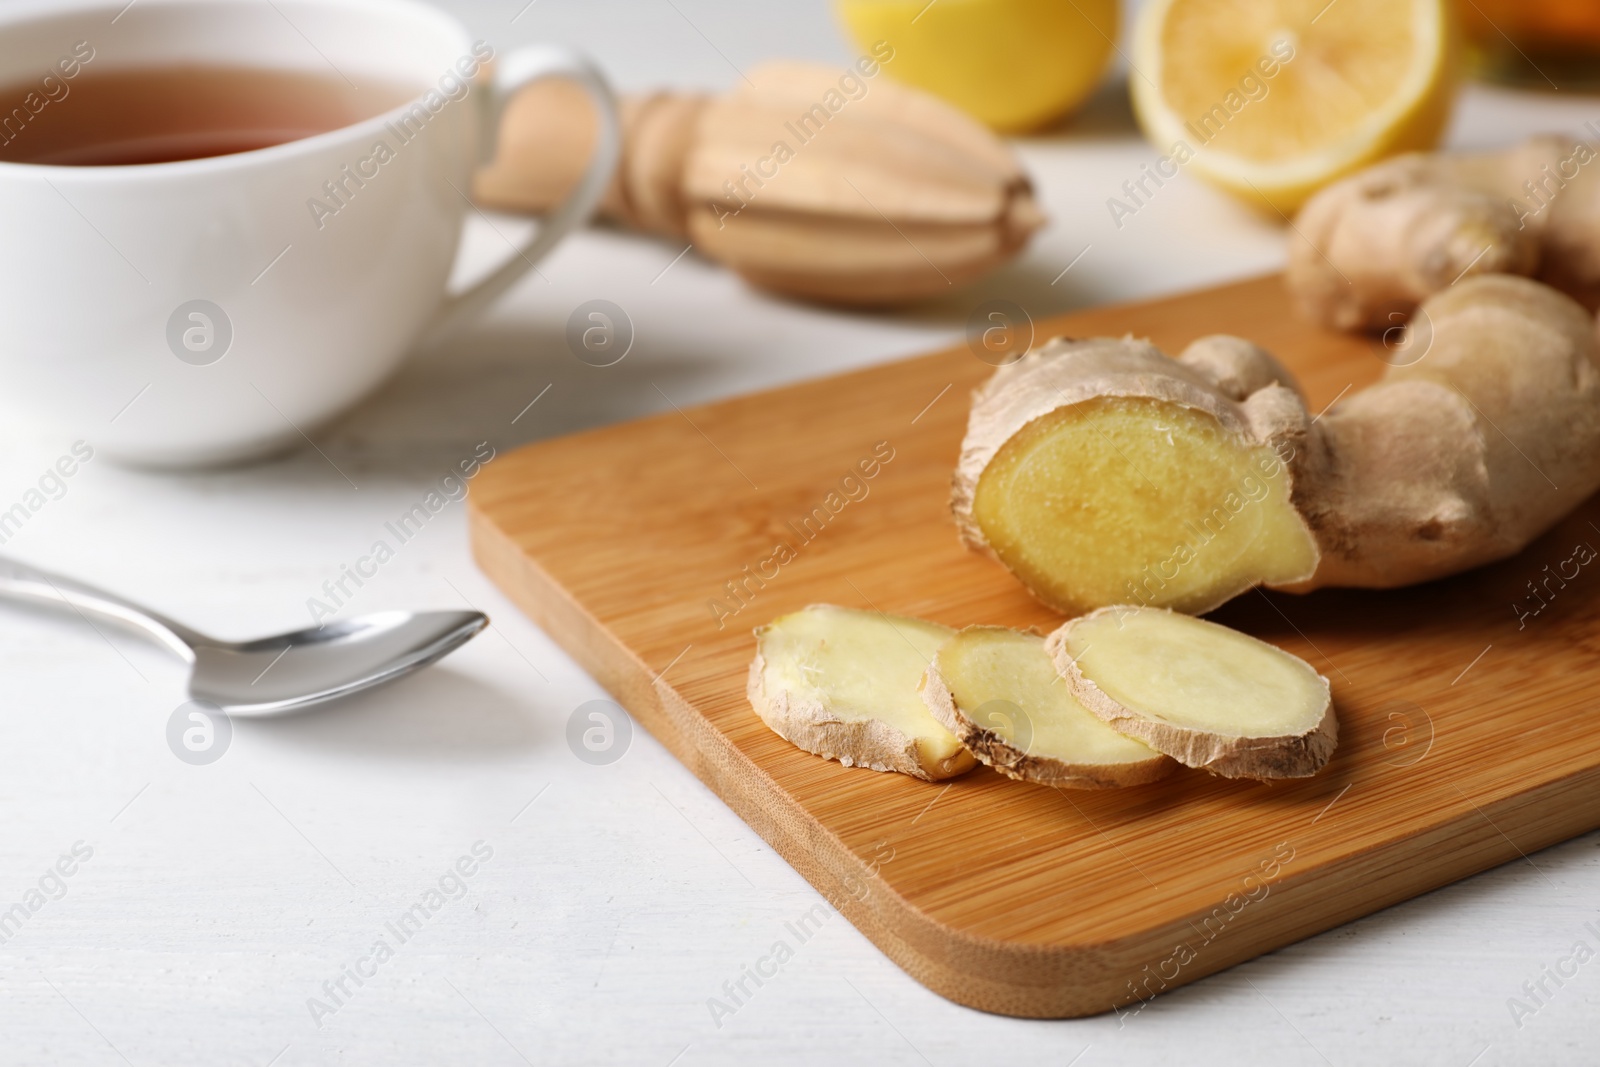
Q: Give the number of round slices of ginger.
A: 3